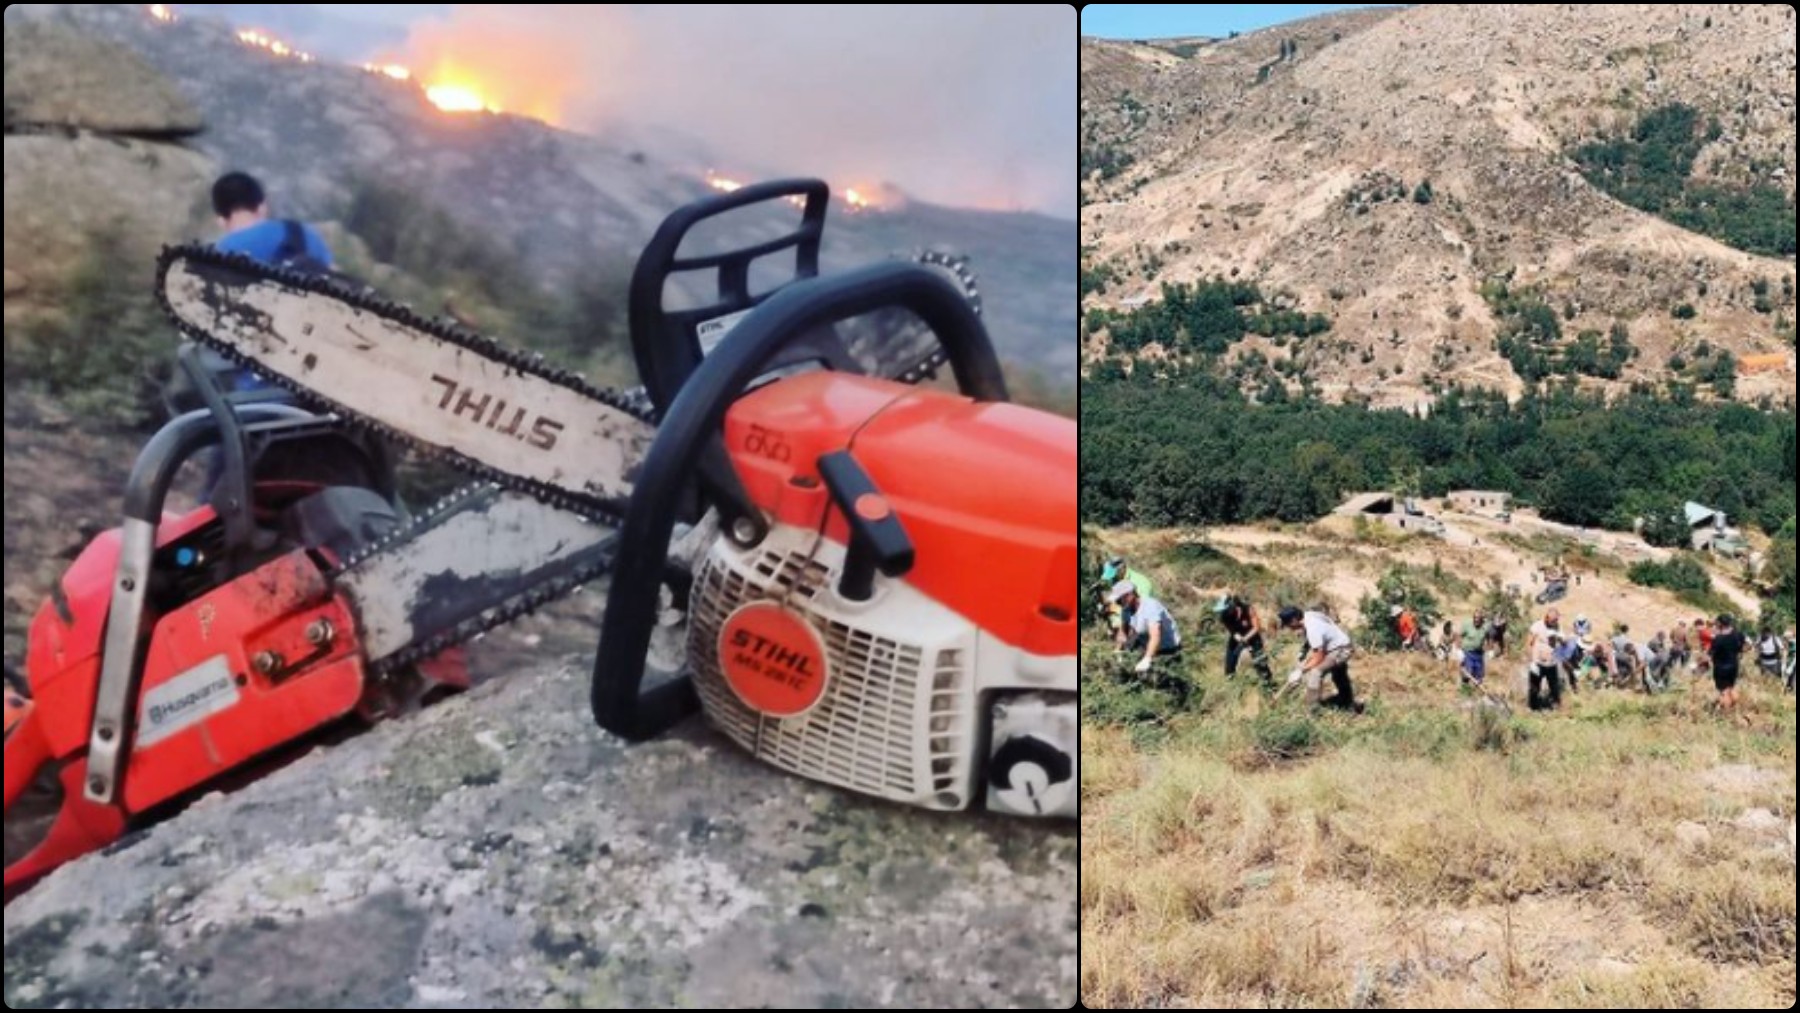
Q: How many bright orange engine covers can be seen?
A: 2